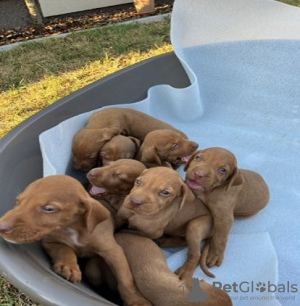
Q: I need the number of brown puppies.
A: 8